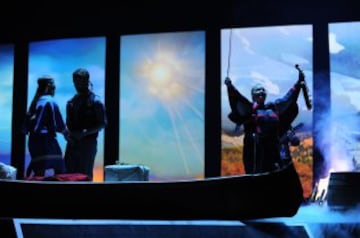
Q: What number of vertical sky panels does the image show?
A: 5